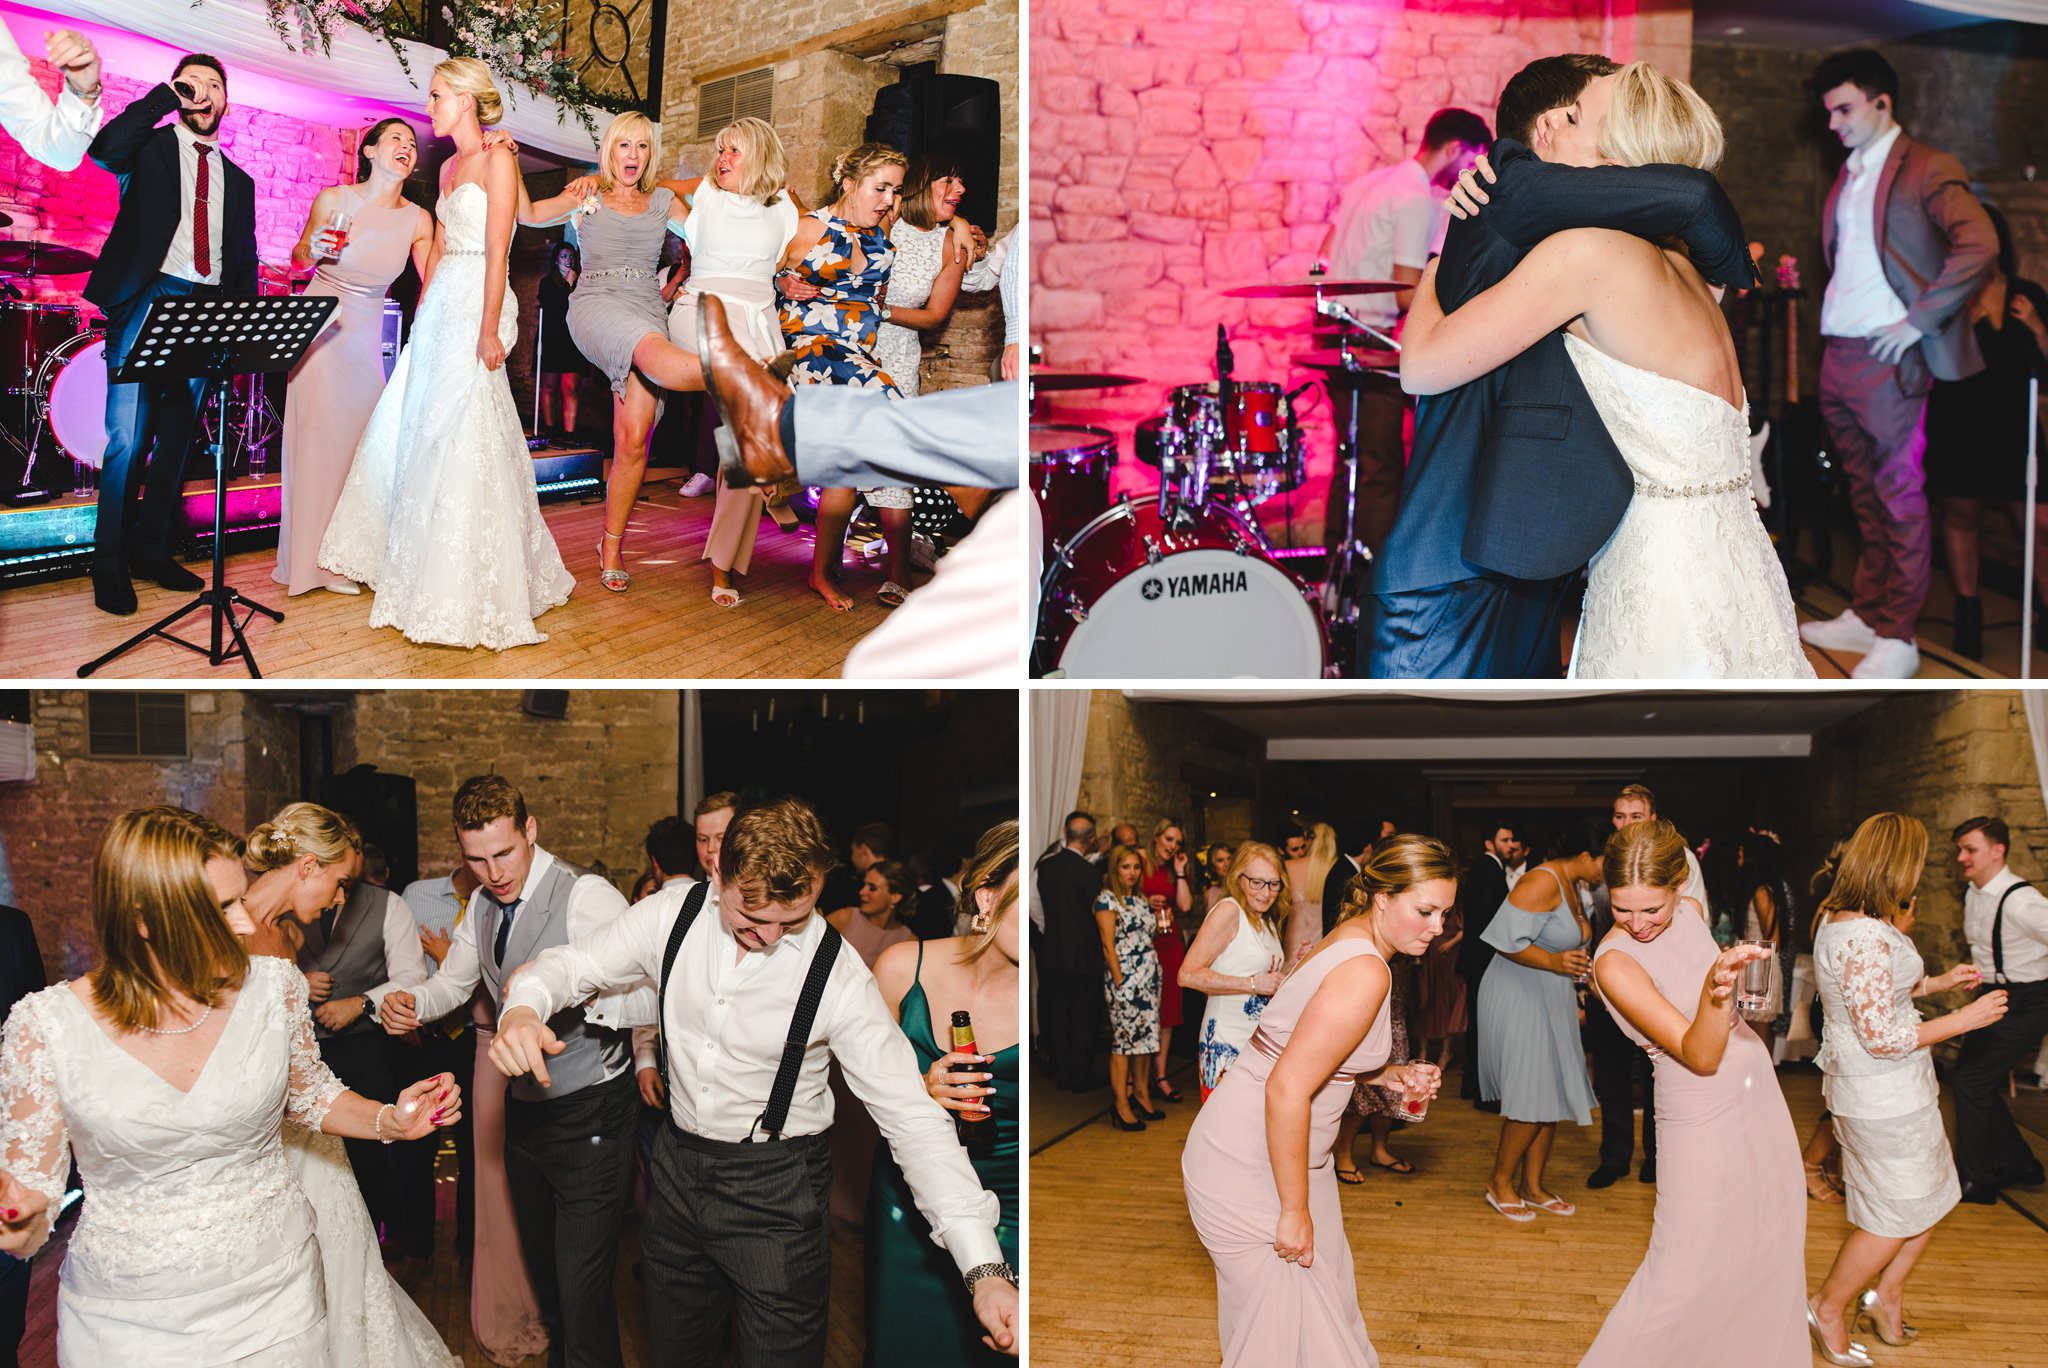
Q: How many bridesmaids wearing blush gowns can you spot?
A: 3